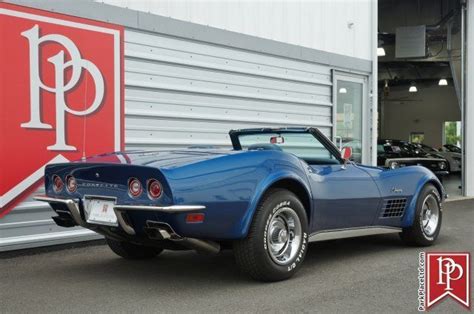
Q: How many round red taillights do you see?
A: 4